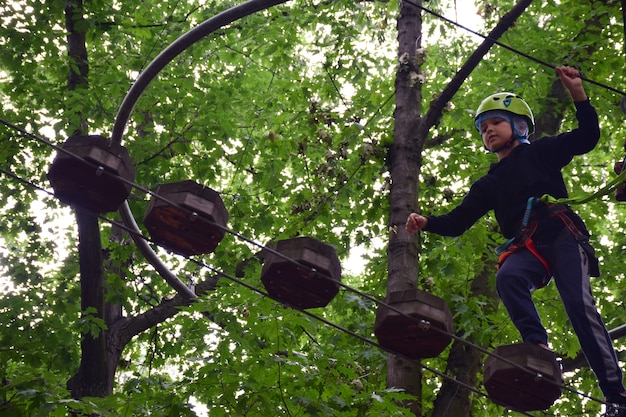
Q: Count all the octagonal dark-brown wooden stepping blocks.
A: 5